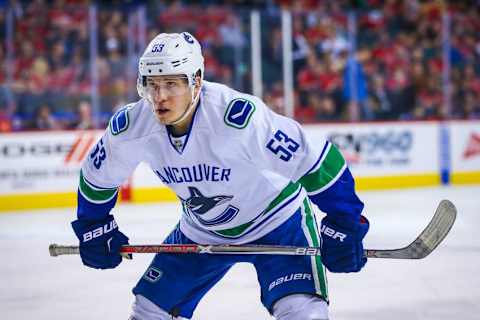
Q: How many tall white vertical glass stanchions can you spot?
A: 2